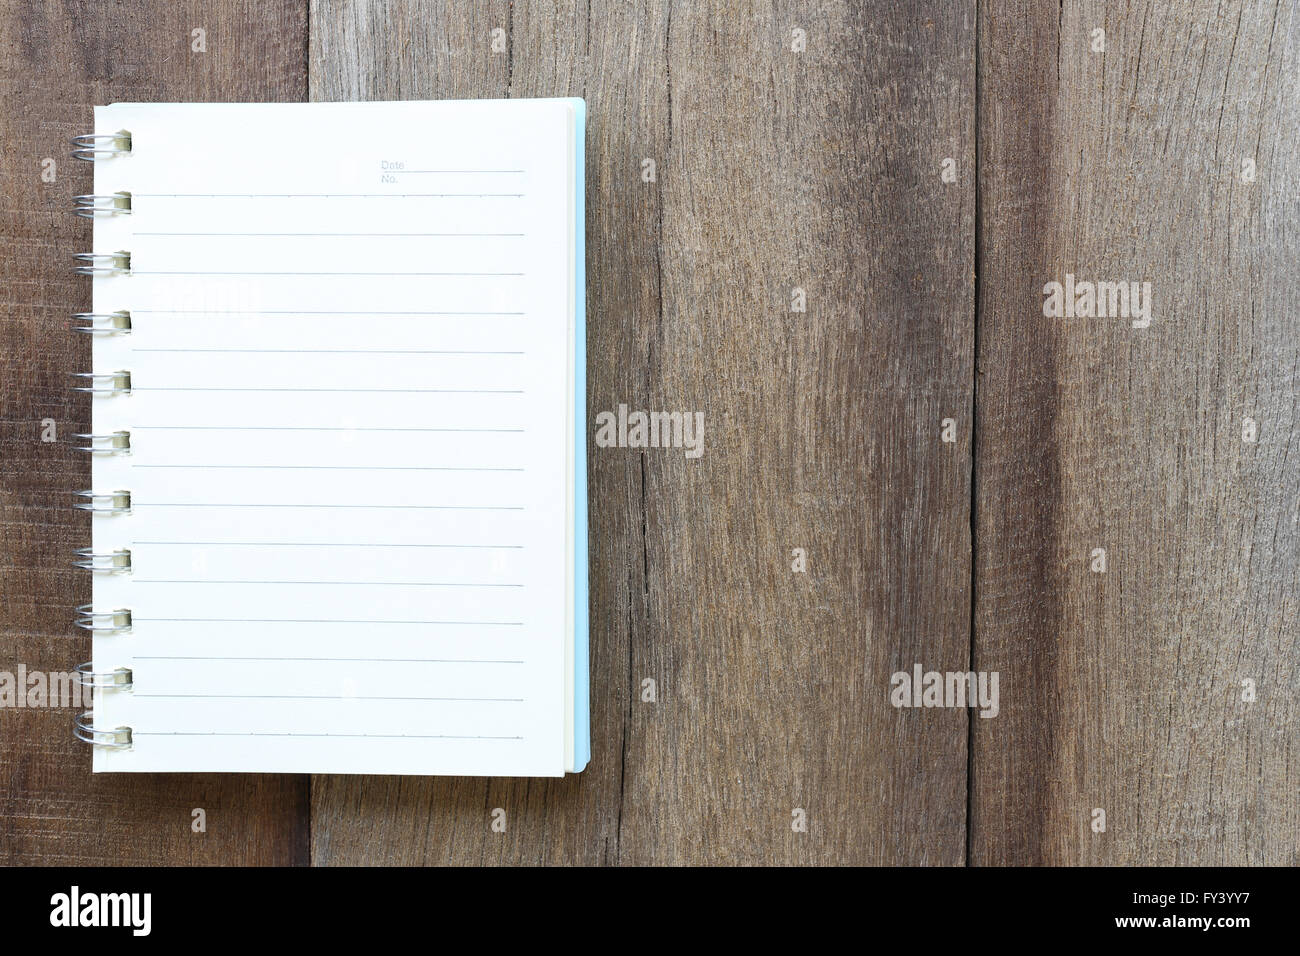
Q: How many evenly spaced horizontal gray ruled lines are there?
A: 15